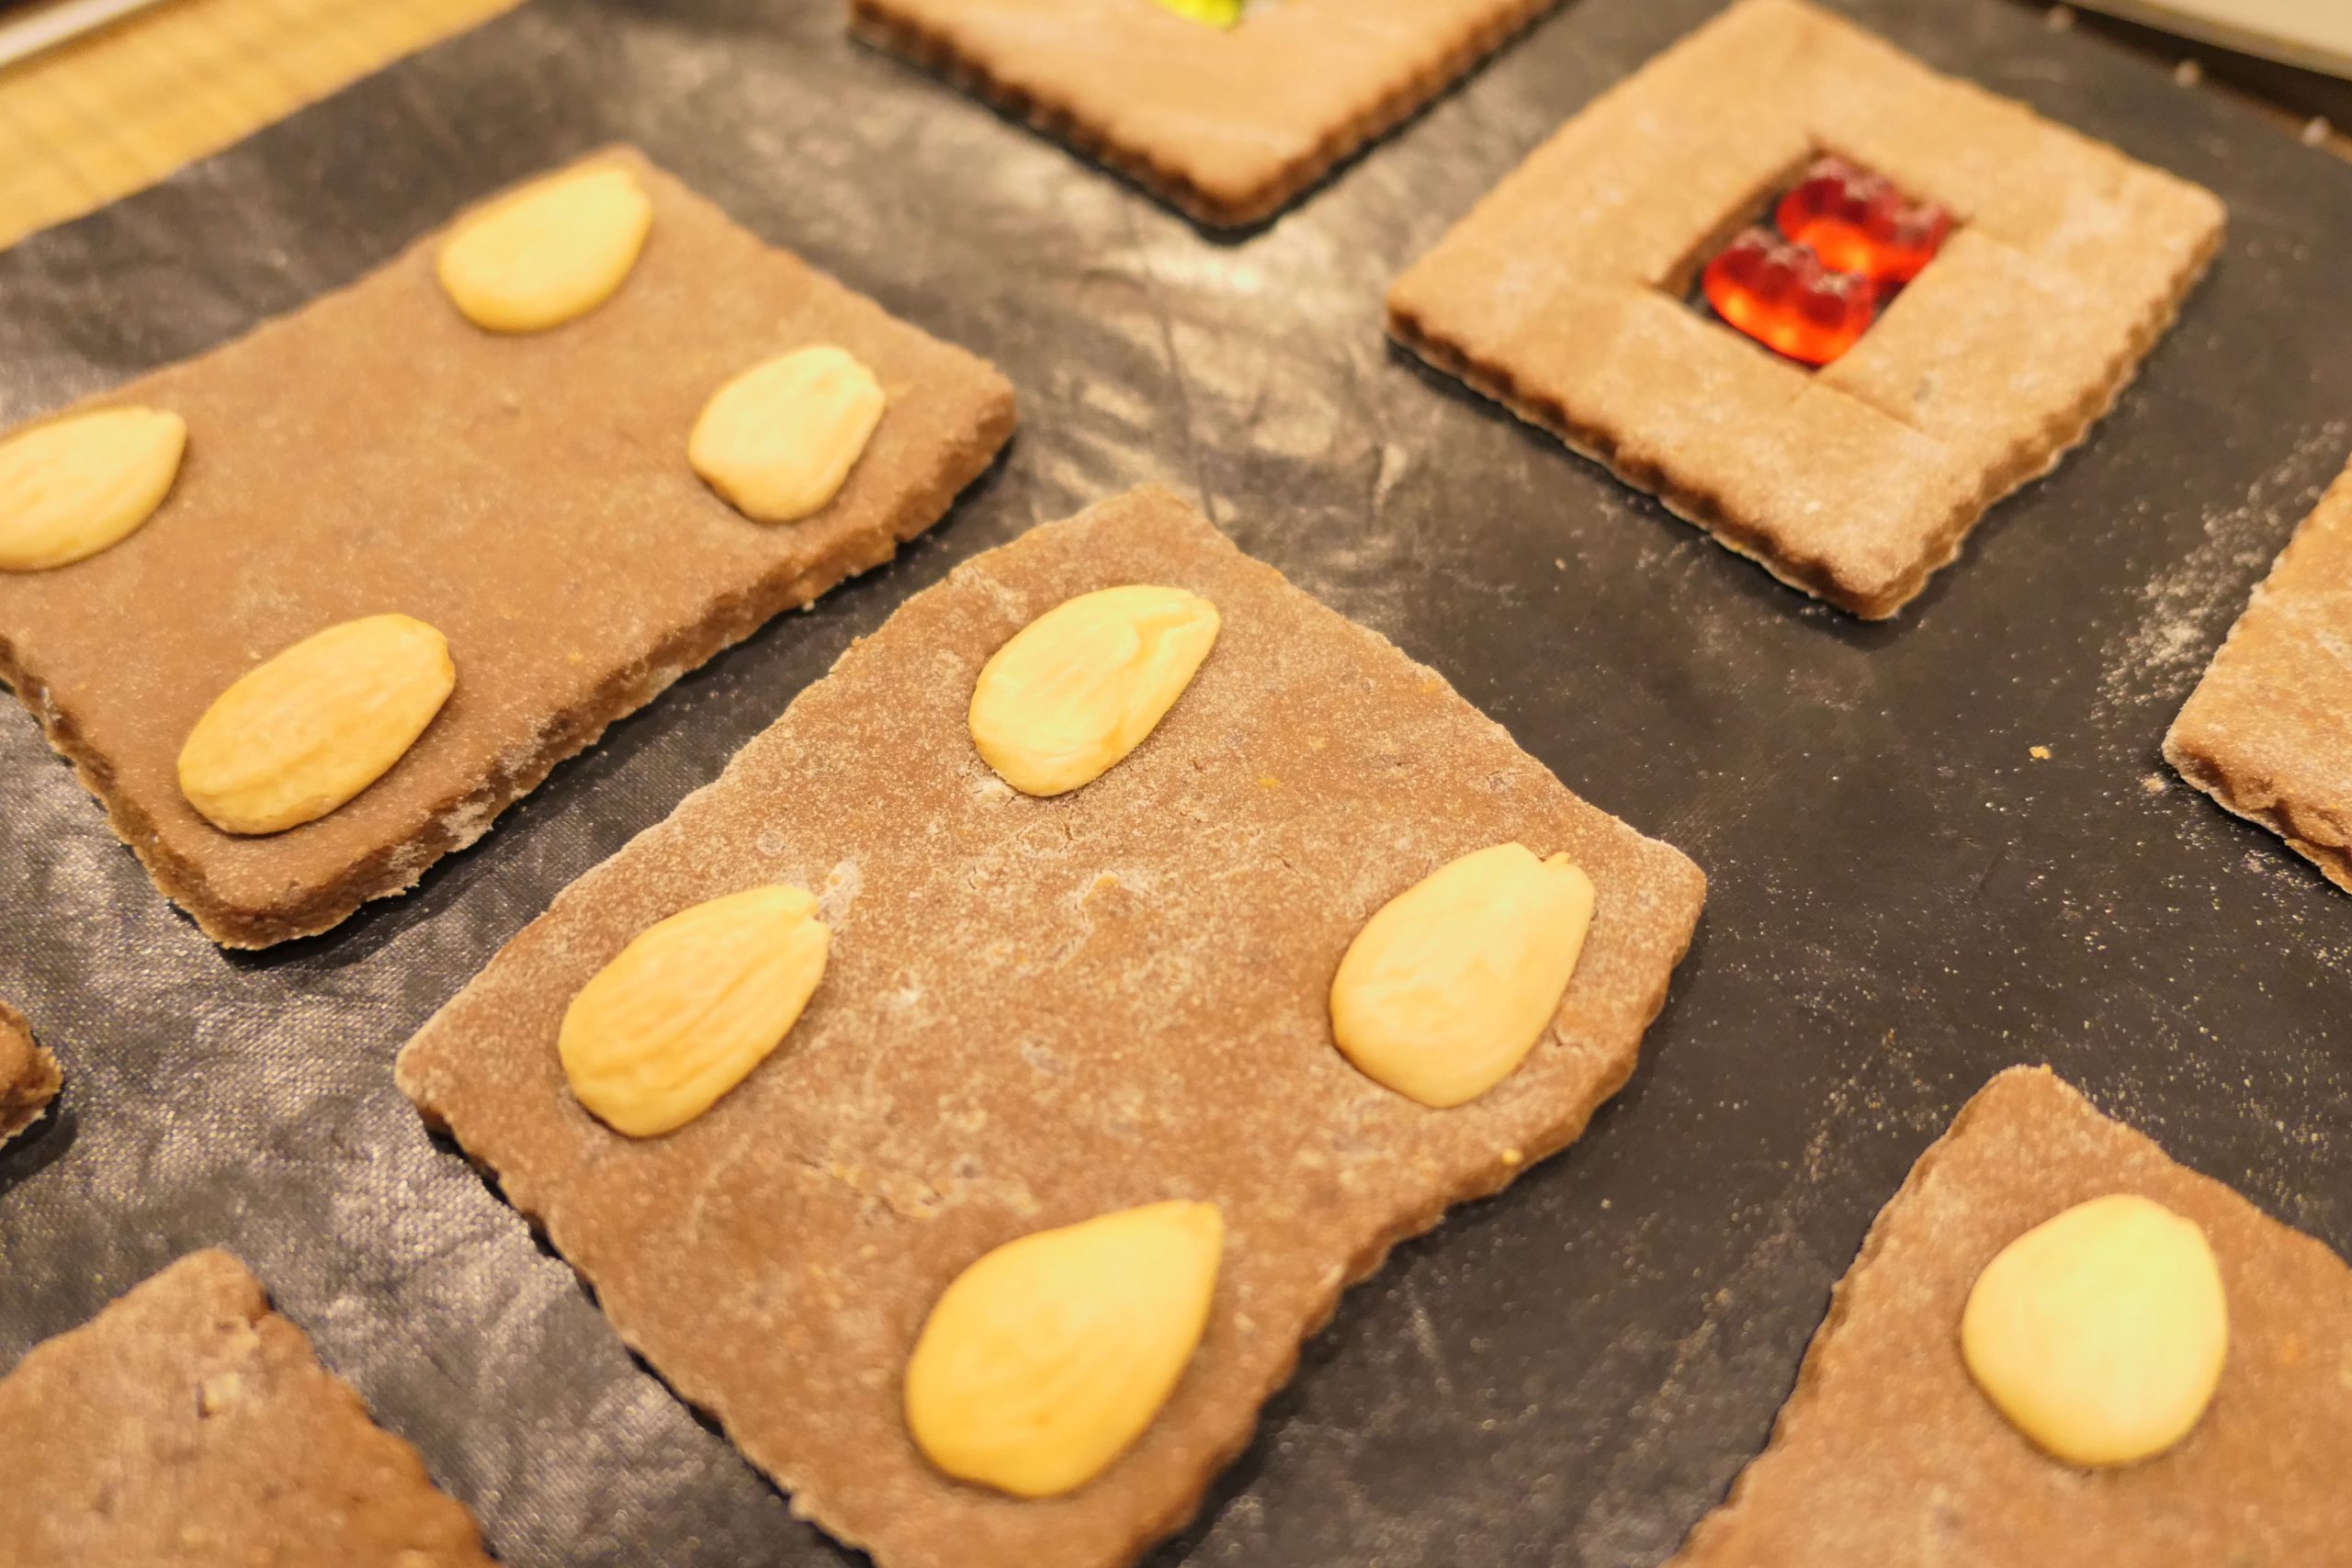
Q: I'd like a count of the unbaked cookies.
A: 8